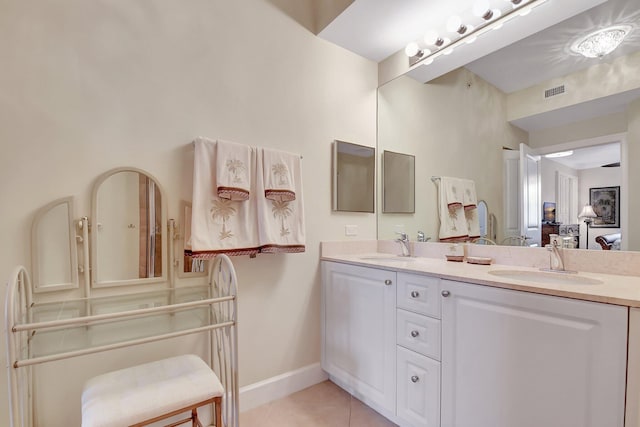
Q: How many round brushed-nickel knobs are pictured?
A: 5